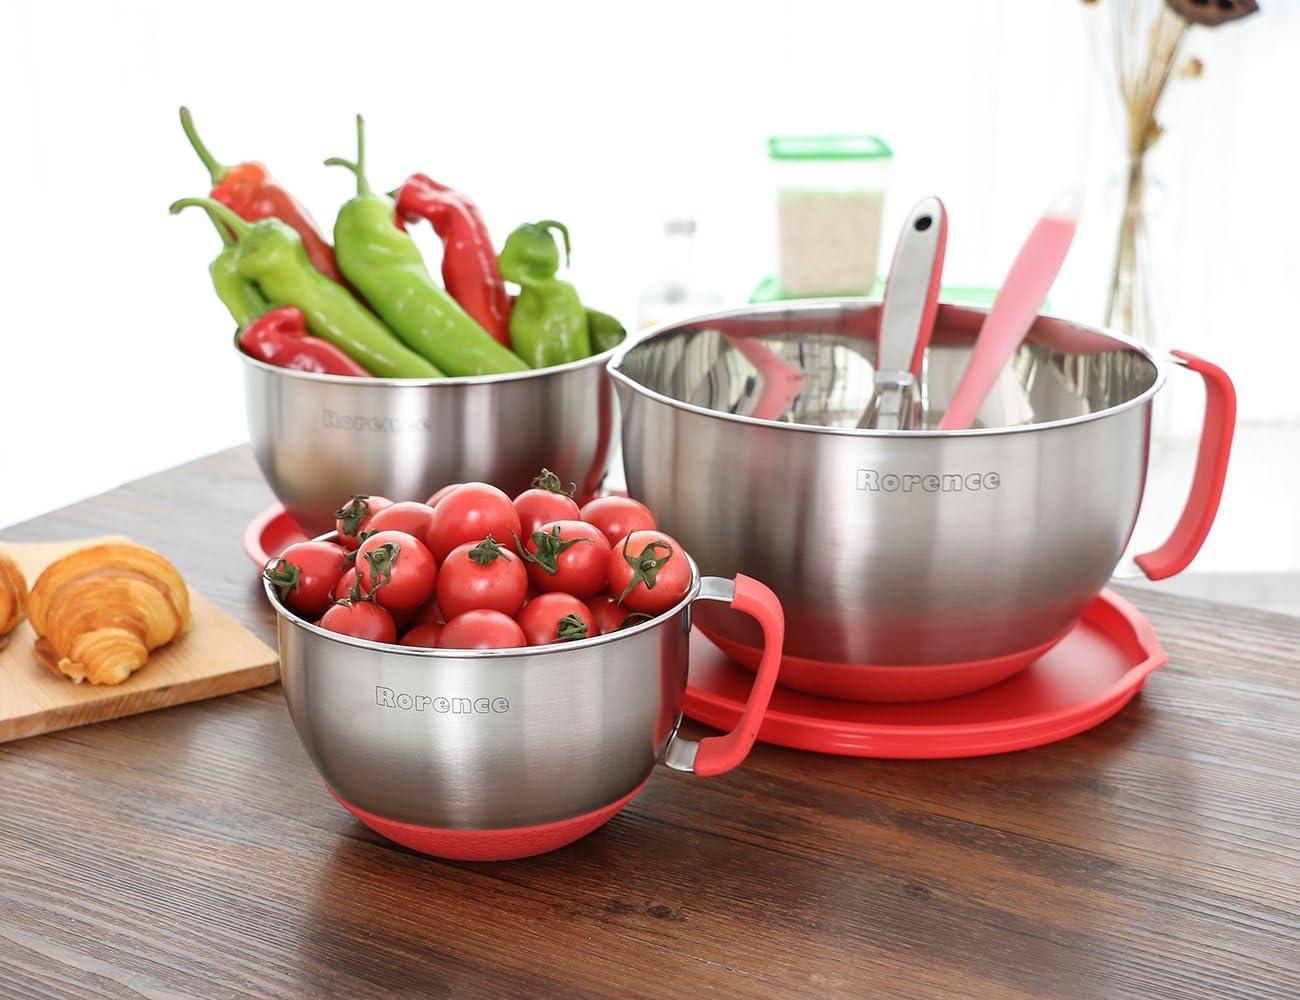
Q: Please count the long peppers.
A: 7